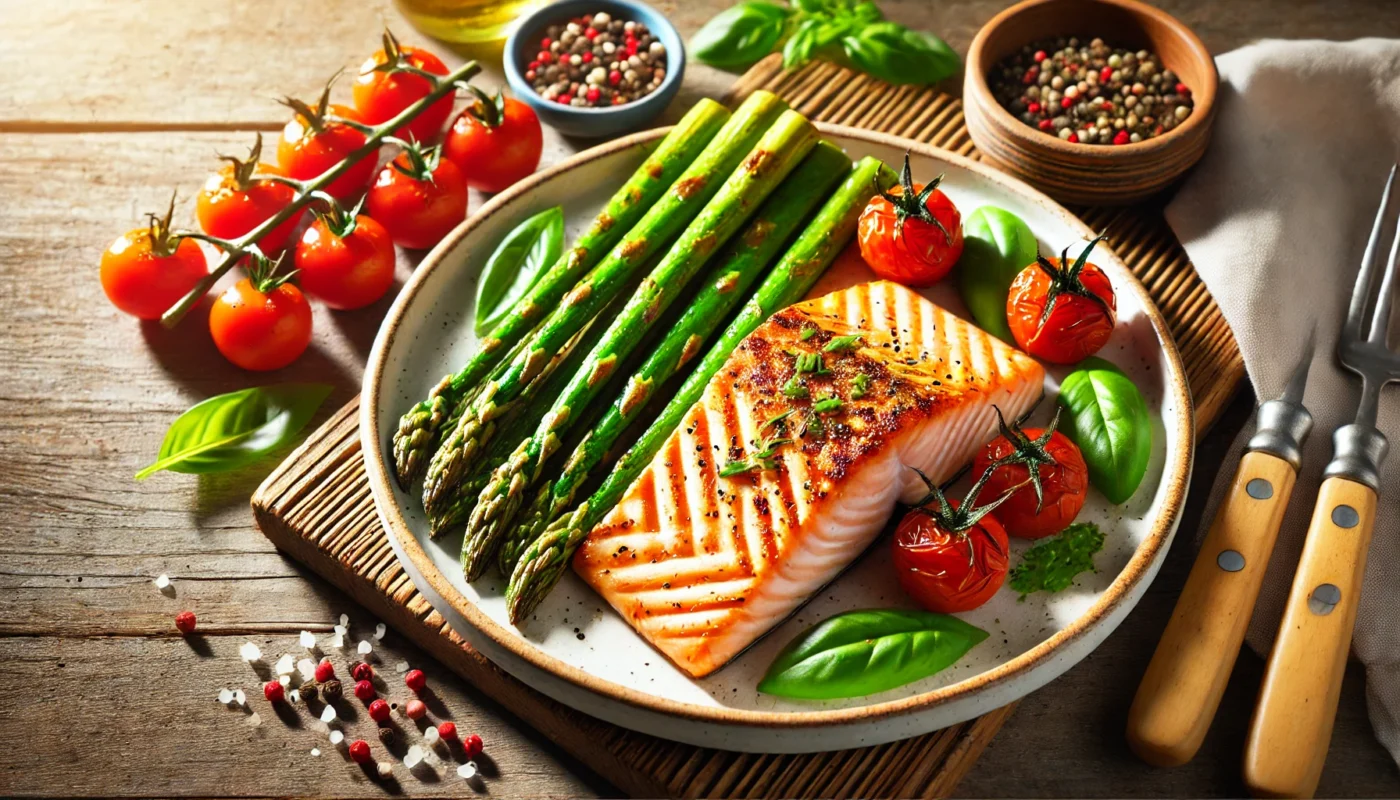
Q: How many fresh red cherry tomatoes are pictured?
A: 8